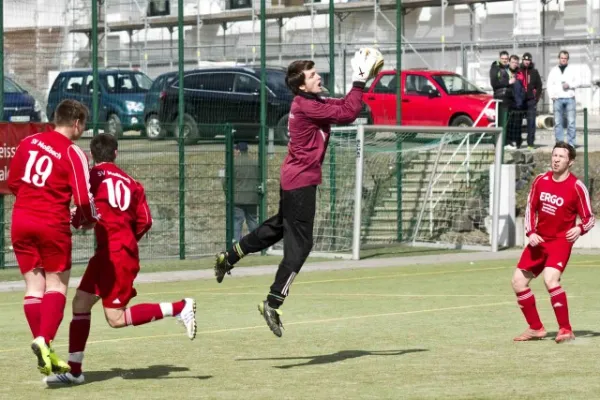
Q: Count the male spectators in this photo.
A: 4